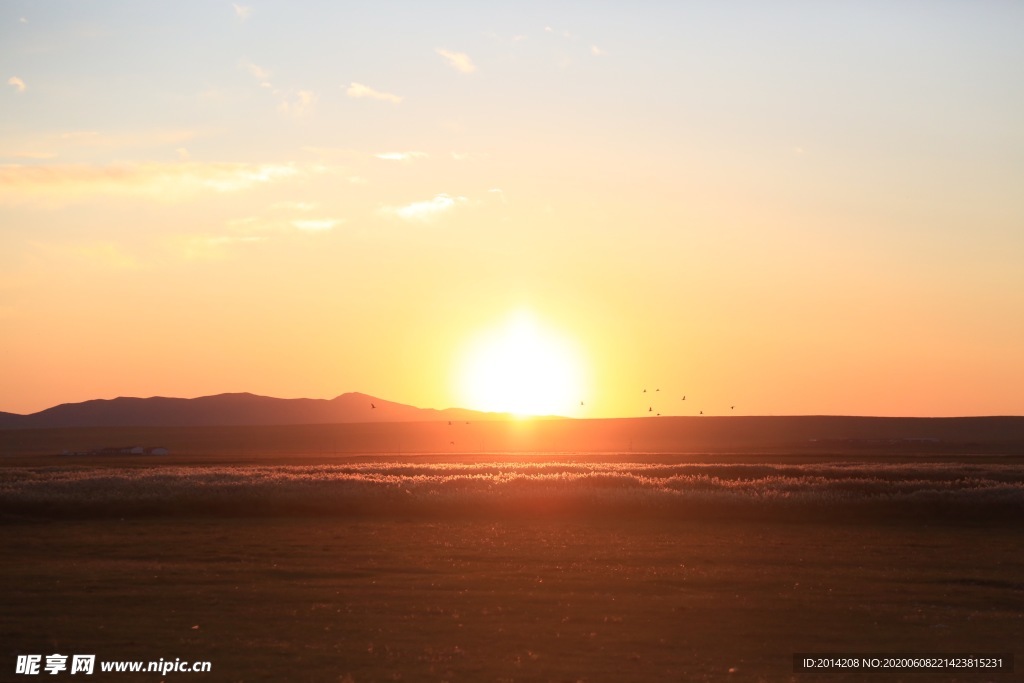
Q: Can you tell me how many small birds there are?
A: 12